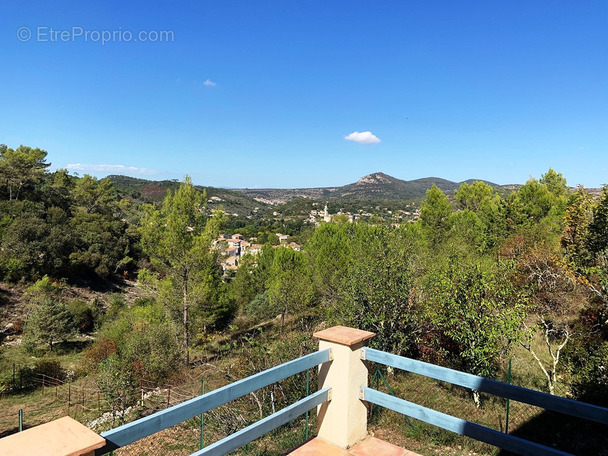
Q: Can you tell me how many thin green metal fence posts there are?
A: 5